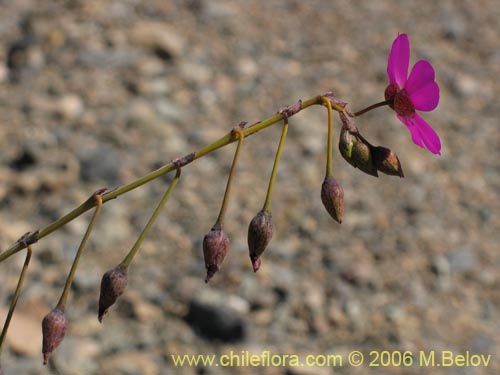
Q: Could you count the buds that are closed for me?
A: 8